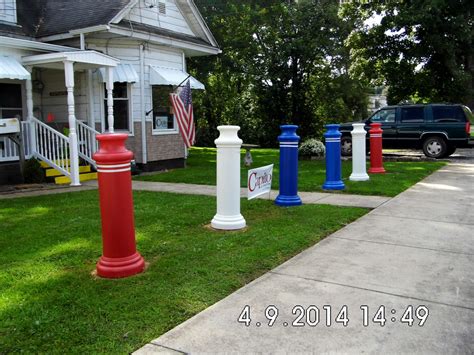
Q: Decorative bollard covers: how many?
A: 6